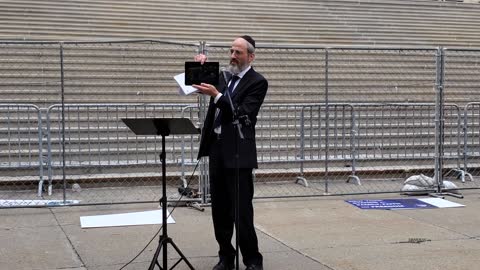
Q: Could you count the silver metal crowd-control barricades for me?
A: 5